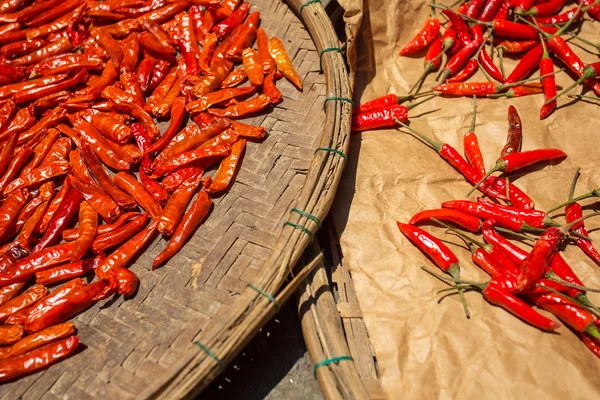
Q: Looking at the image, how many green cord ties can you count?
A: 9